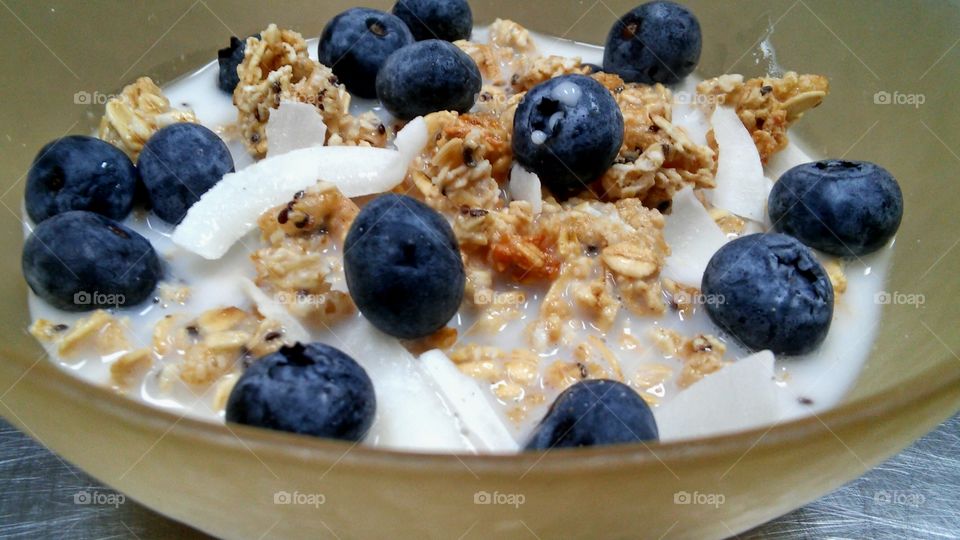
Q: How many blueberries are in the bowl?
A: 14